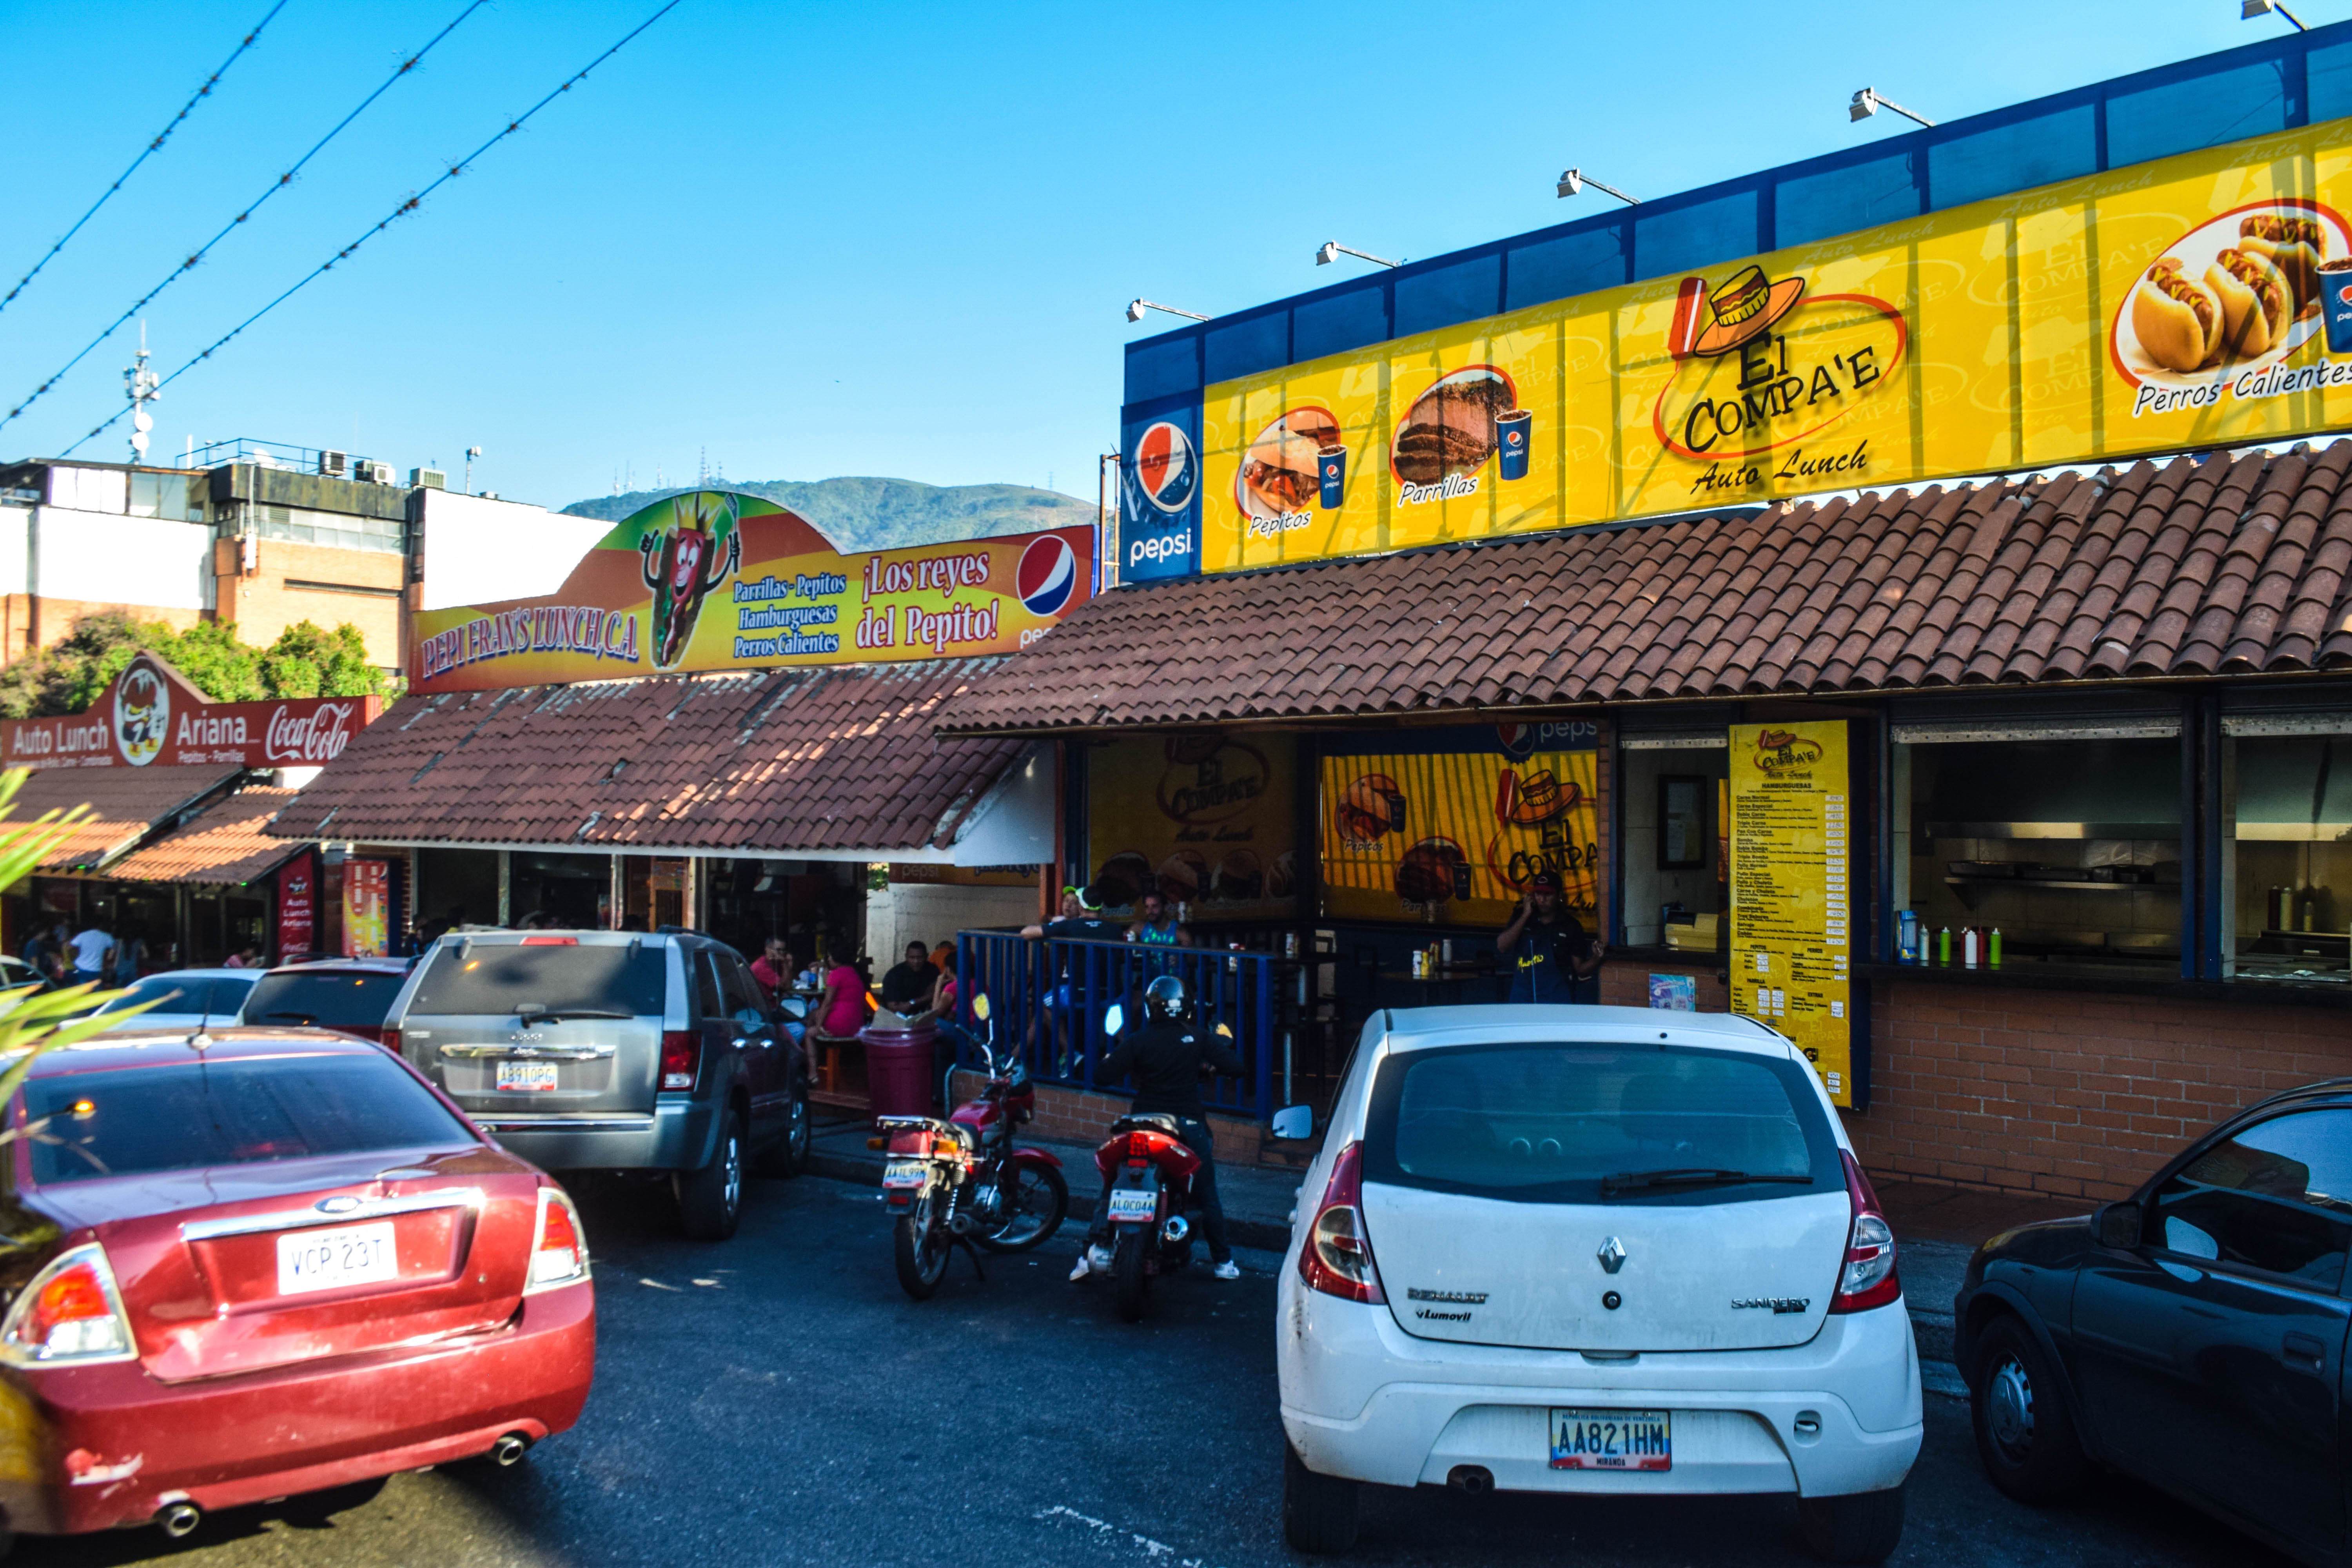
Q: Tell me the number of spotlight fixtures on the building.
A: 5